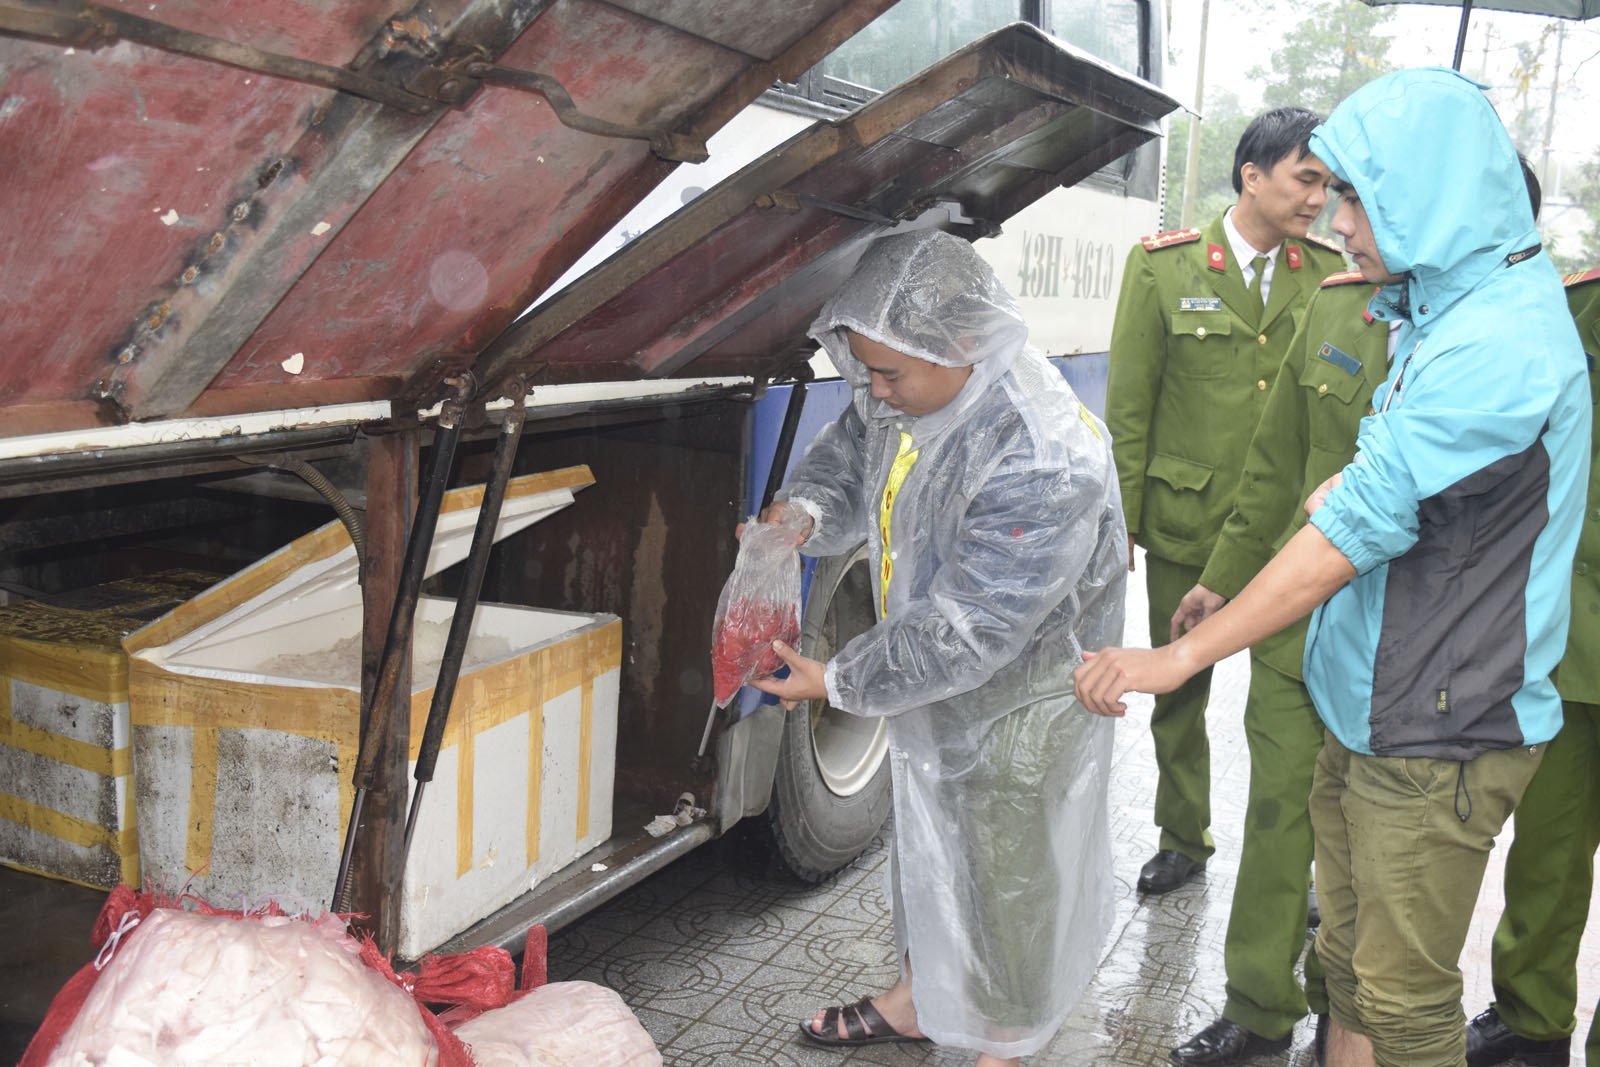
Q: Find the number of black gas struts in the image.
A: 3